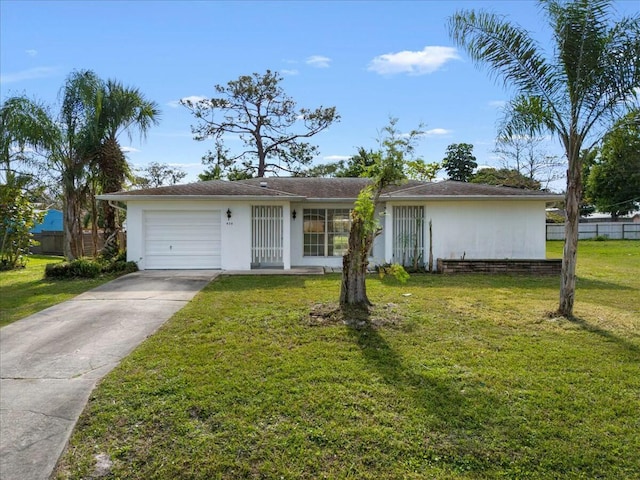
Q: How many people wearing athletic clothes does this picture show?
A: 0